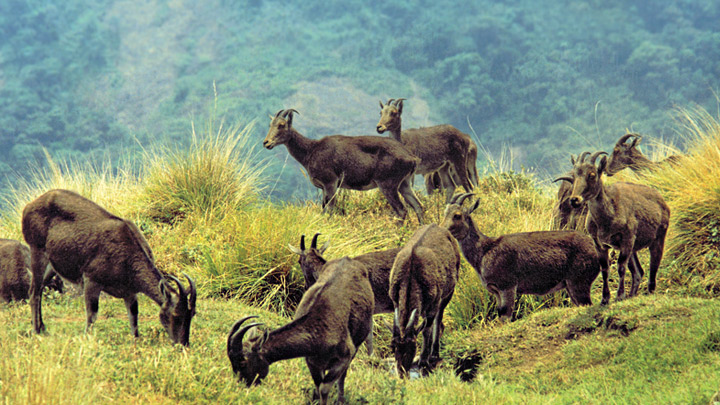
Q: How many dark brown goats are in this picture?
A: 11